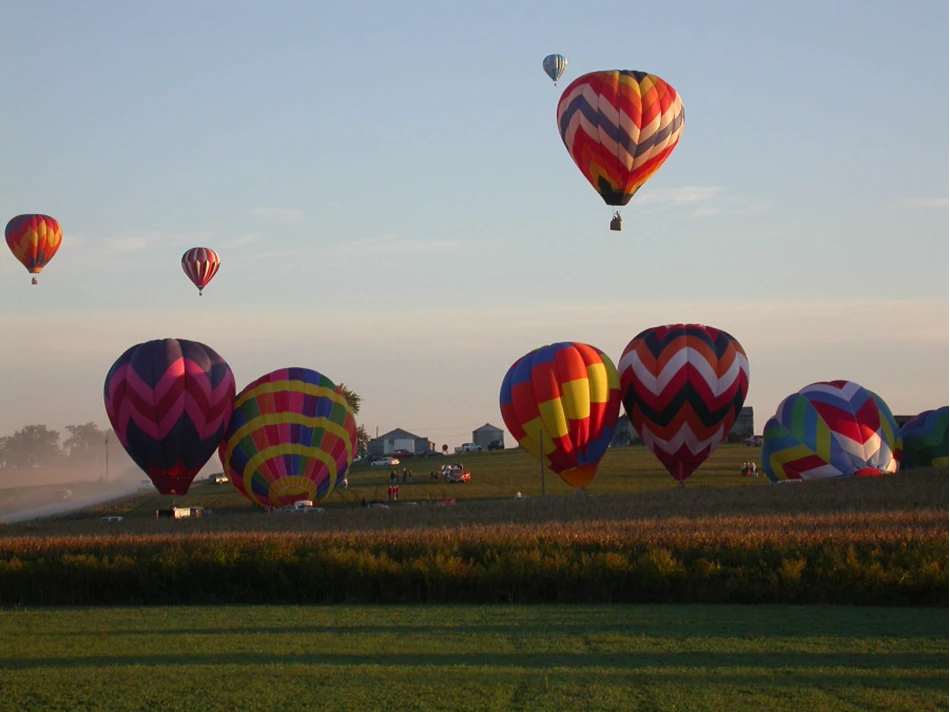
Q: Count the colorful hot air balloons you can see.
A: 10